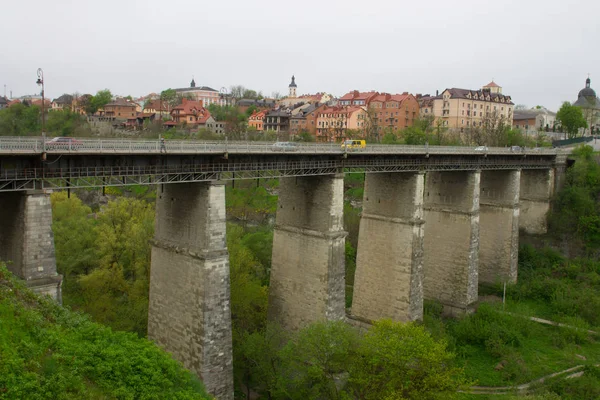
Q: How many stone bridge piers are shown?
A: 7